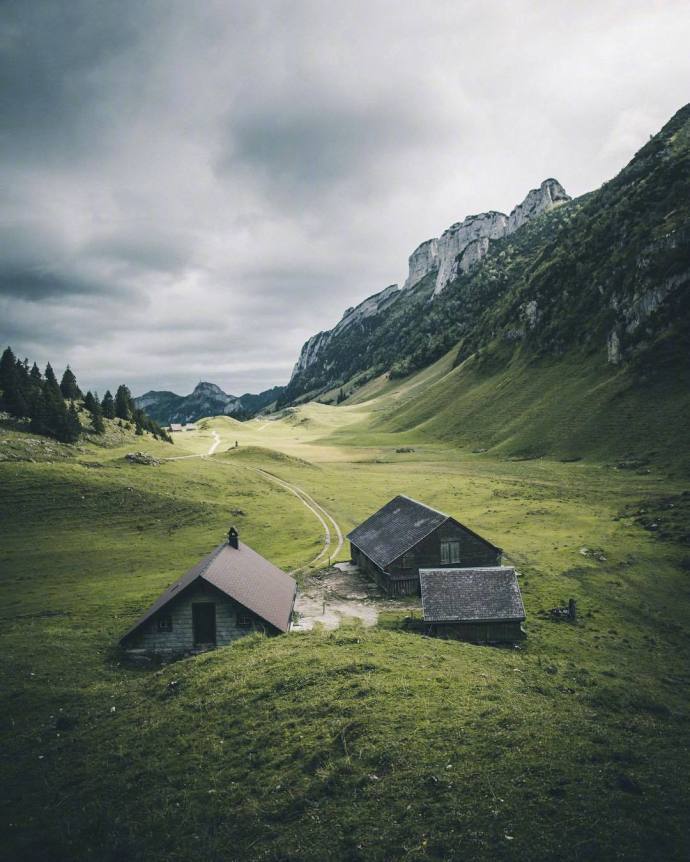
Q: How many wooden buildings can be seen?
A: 3